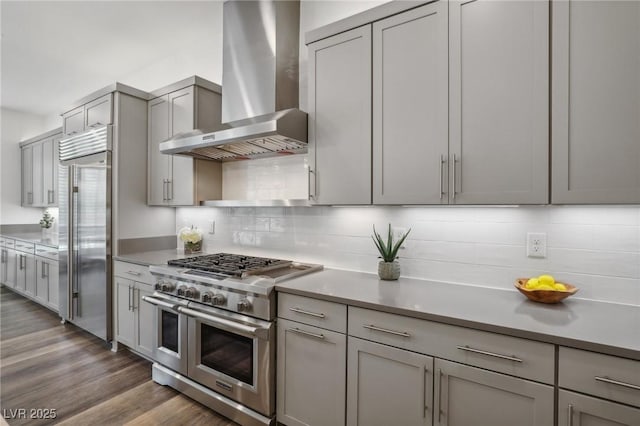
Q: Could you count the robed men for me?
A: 0